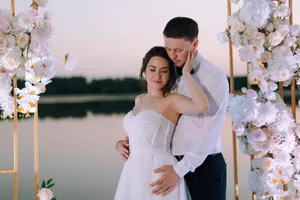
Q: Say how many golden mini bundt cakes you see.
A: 0